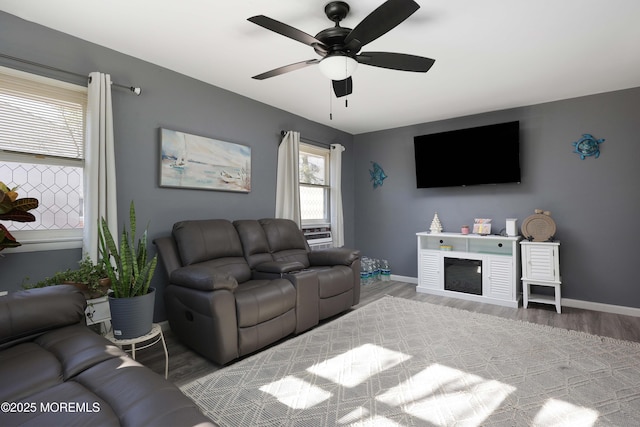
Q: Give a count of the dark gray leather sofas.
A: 2